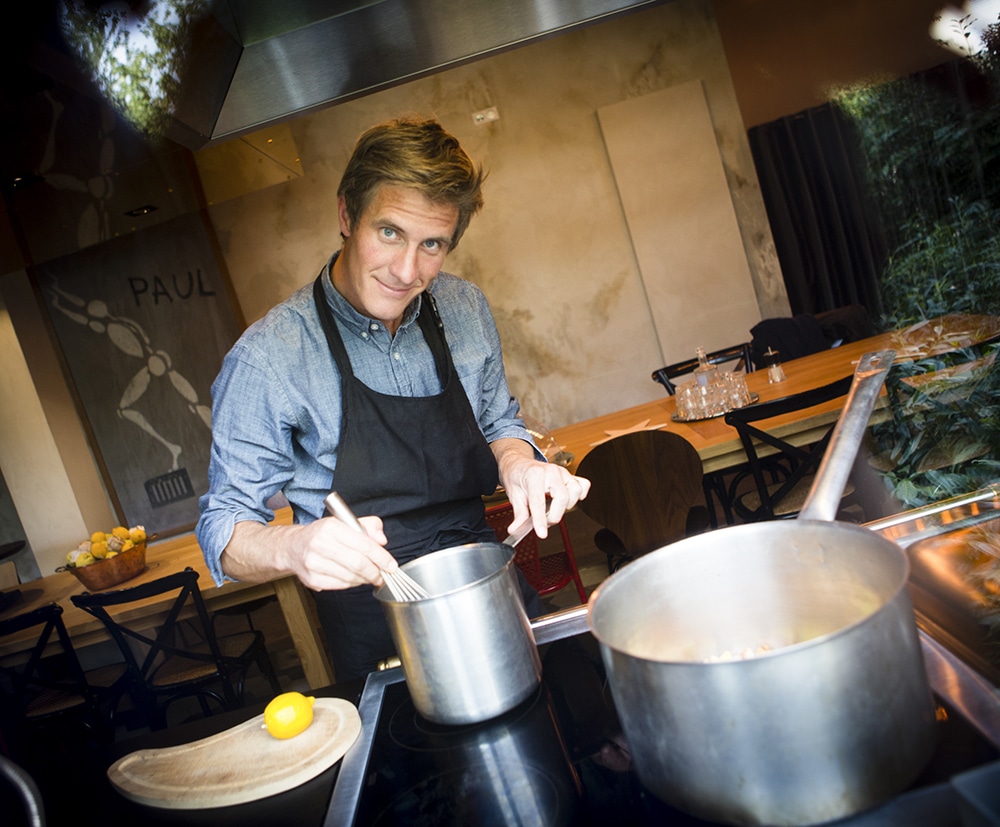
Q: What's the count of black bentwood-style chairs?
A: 4